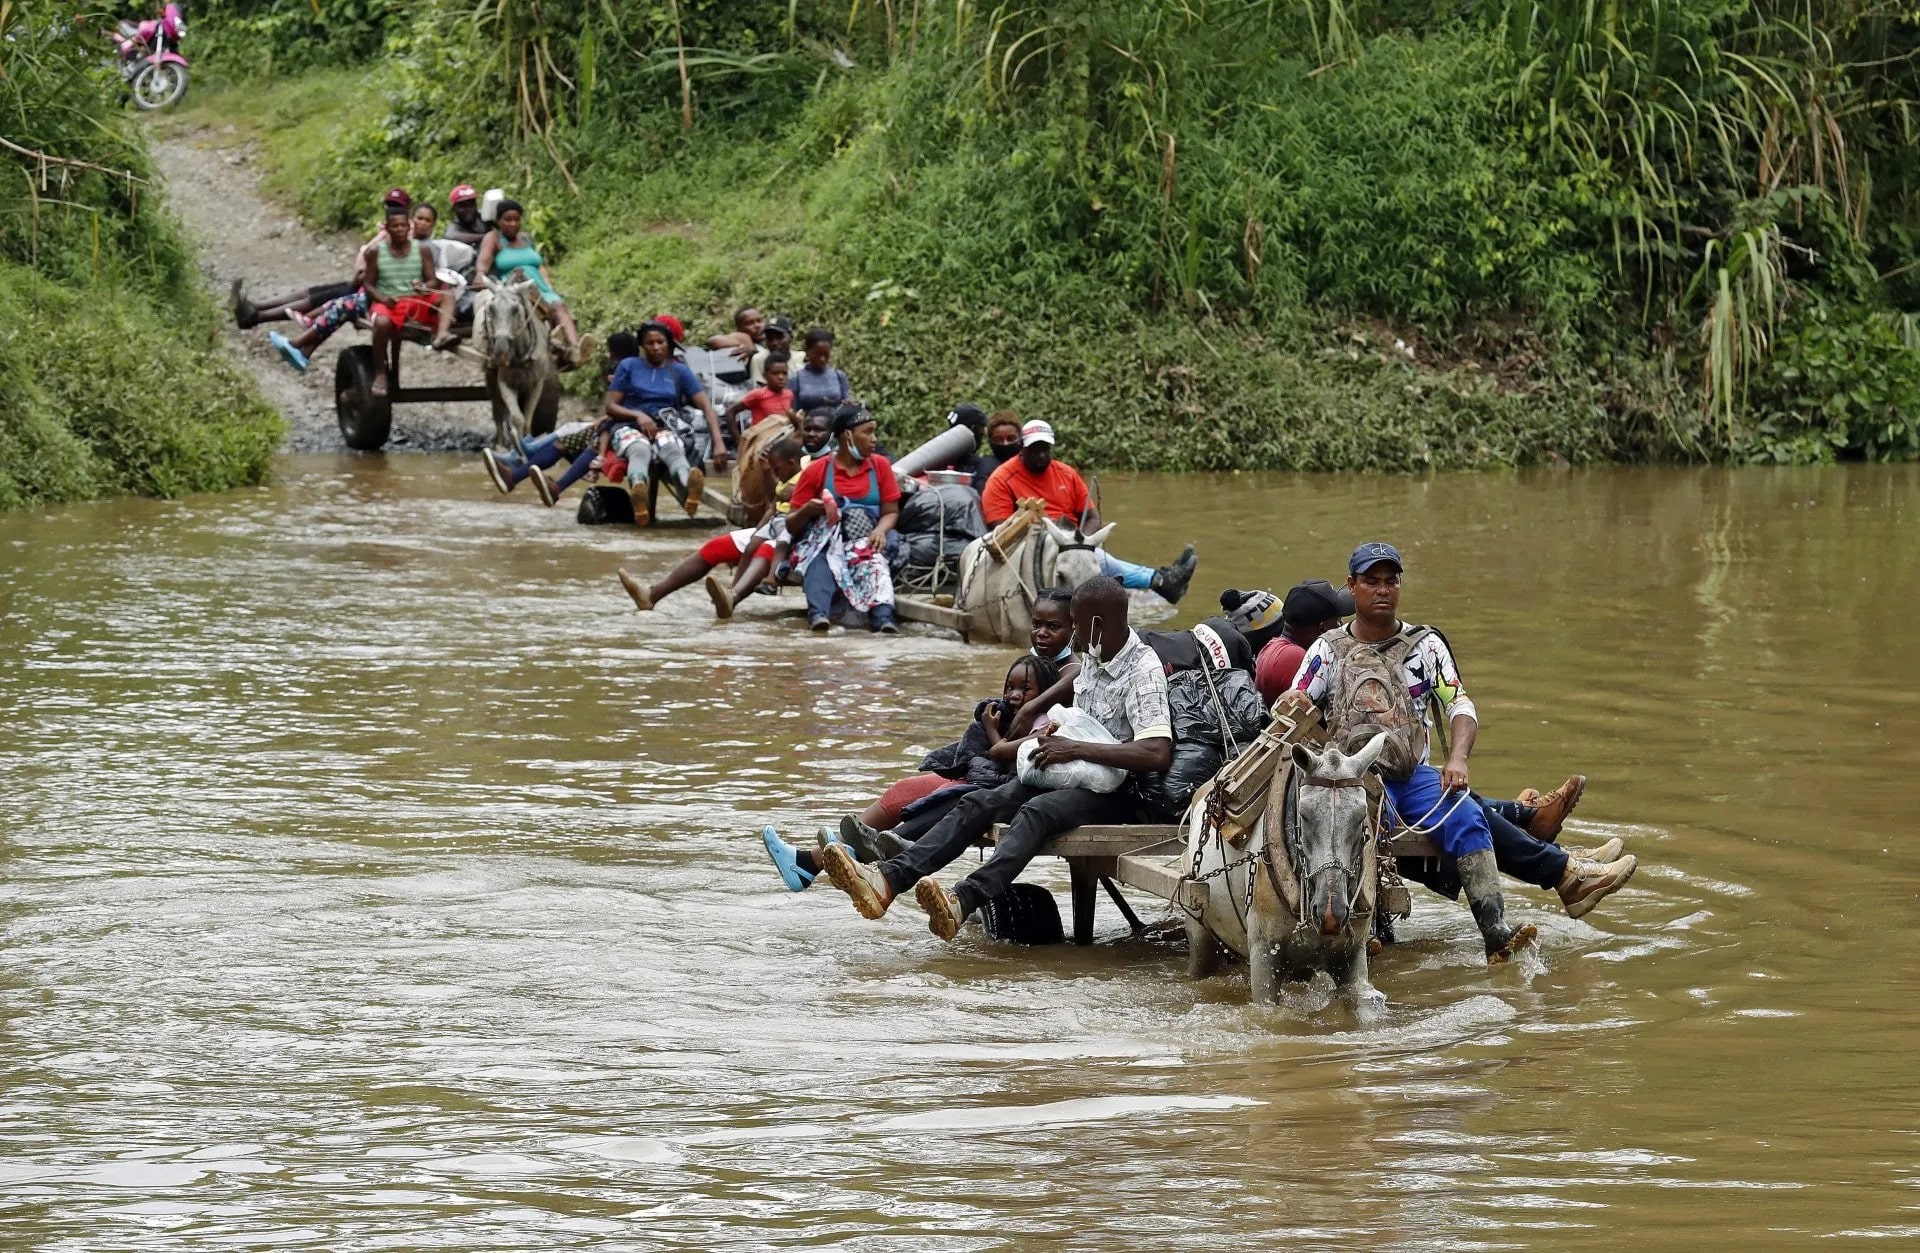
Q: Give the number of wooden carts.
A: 4